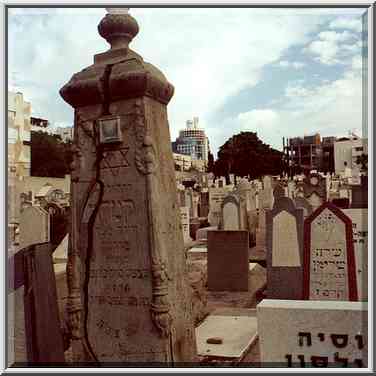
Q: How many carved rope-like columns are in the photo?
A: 2